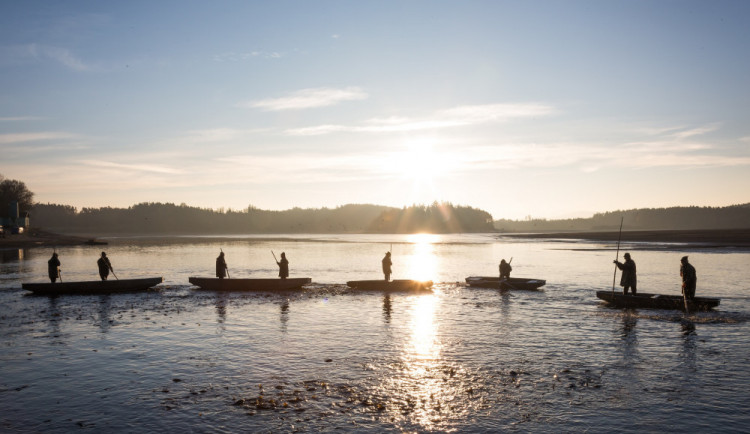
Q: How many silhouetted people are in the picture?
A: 8